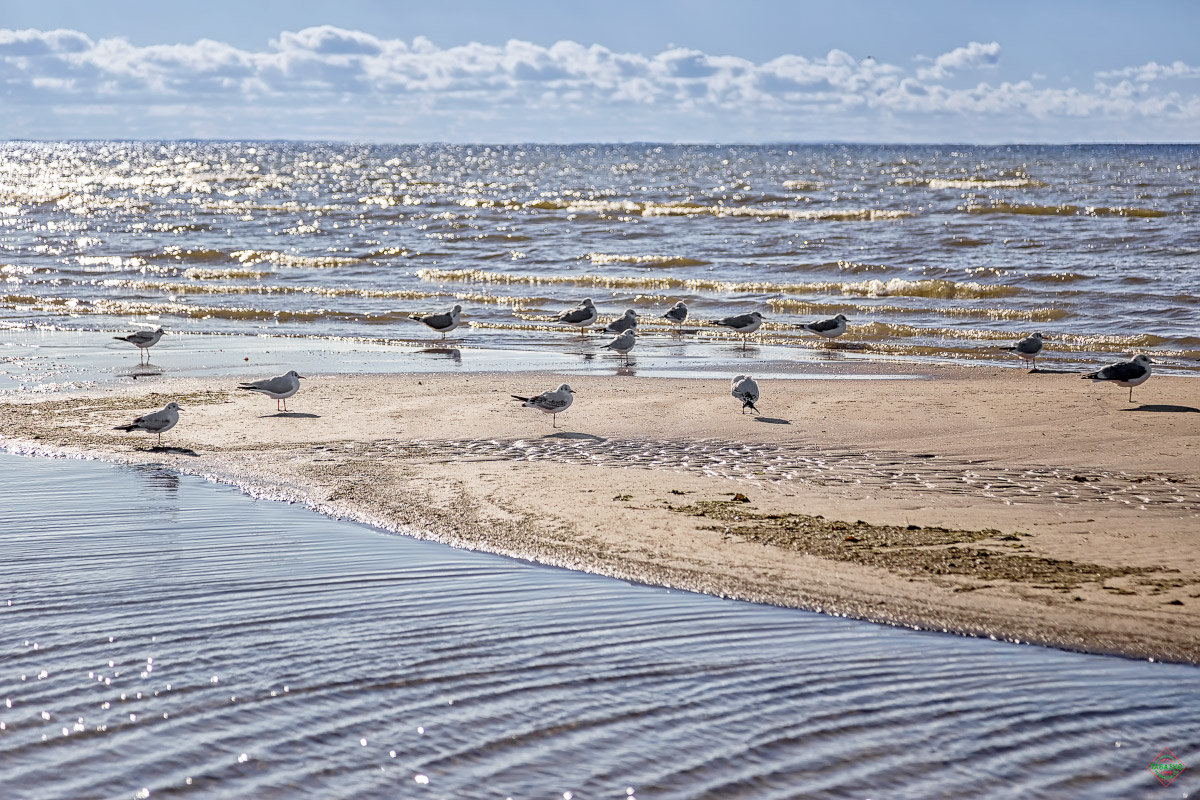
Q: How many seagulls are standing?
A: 14